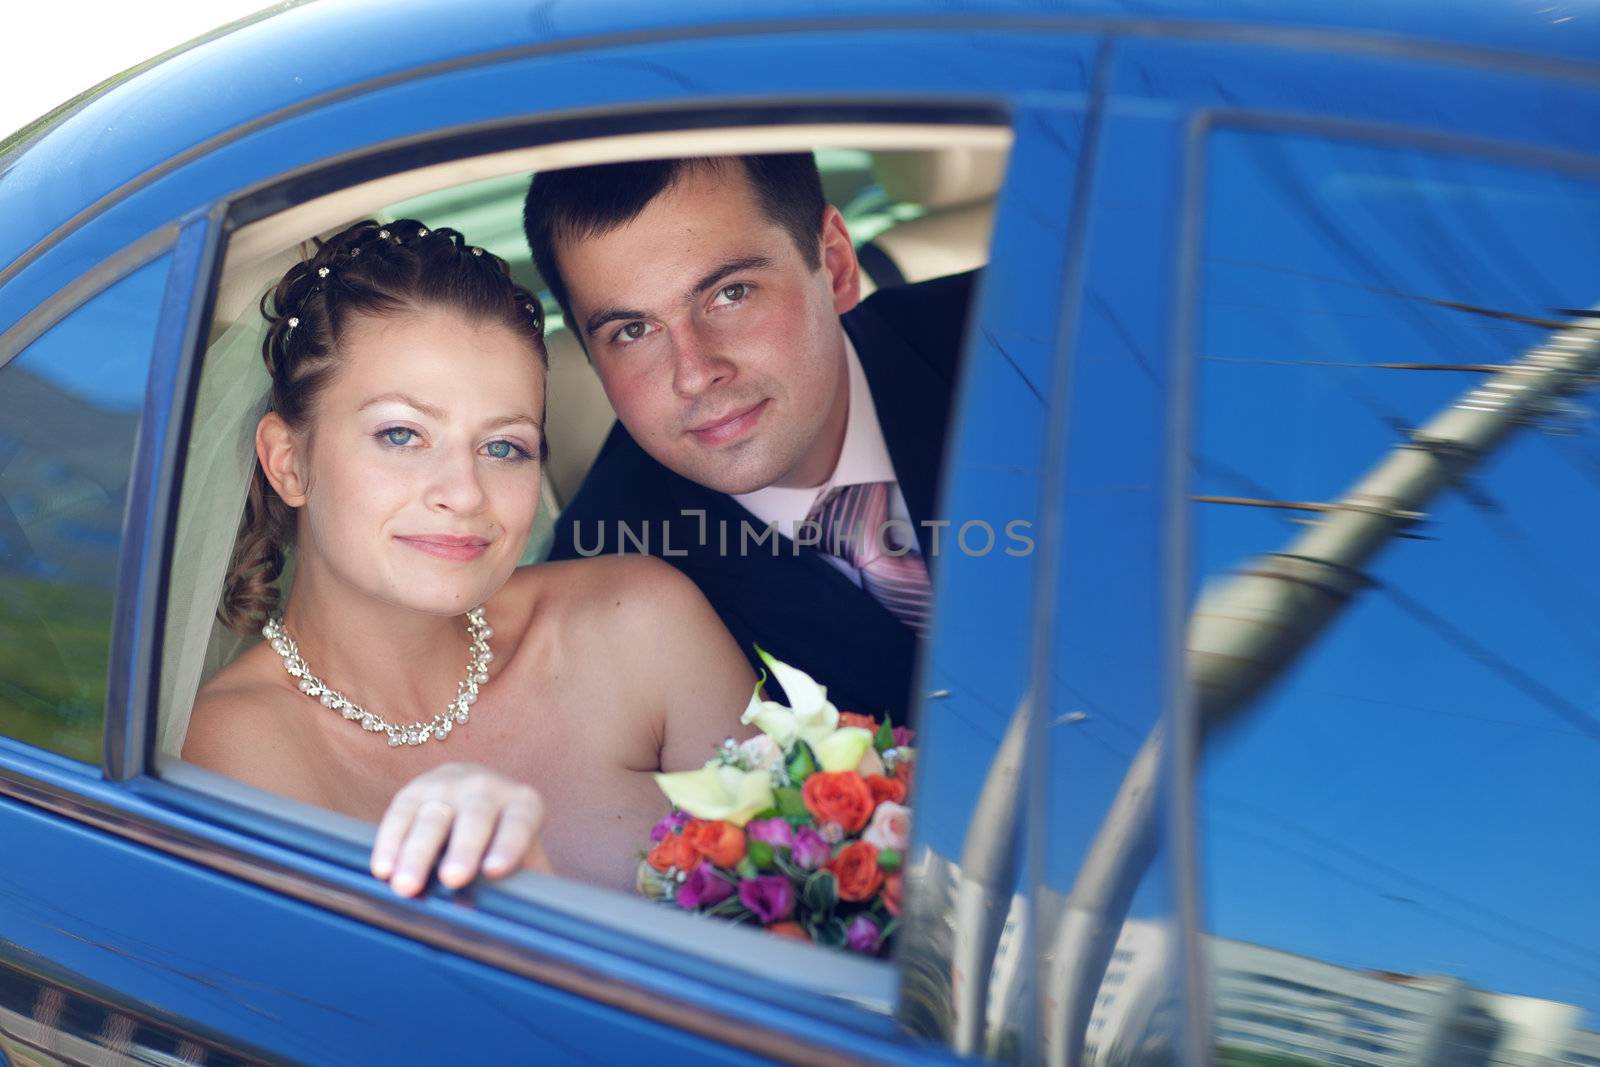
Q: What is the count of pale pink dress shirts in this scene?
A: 1